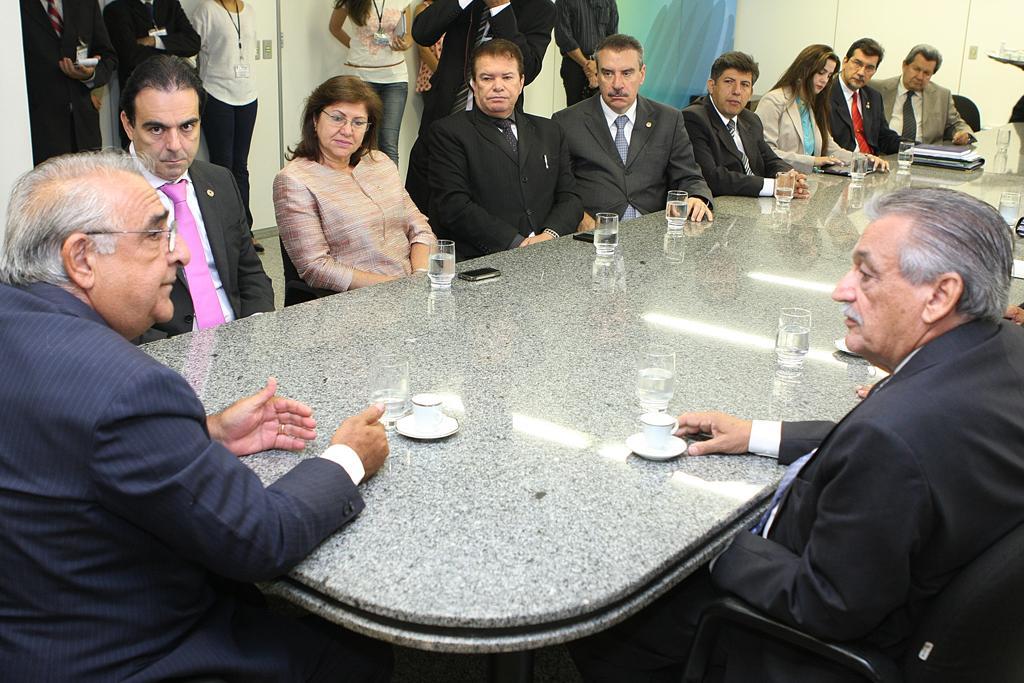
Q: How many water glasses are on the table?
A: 11